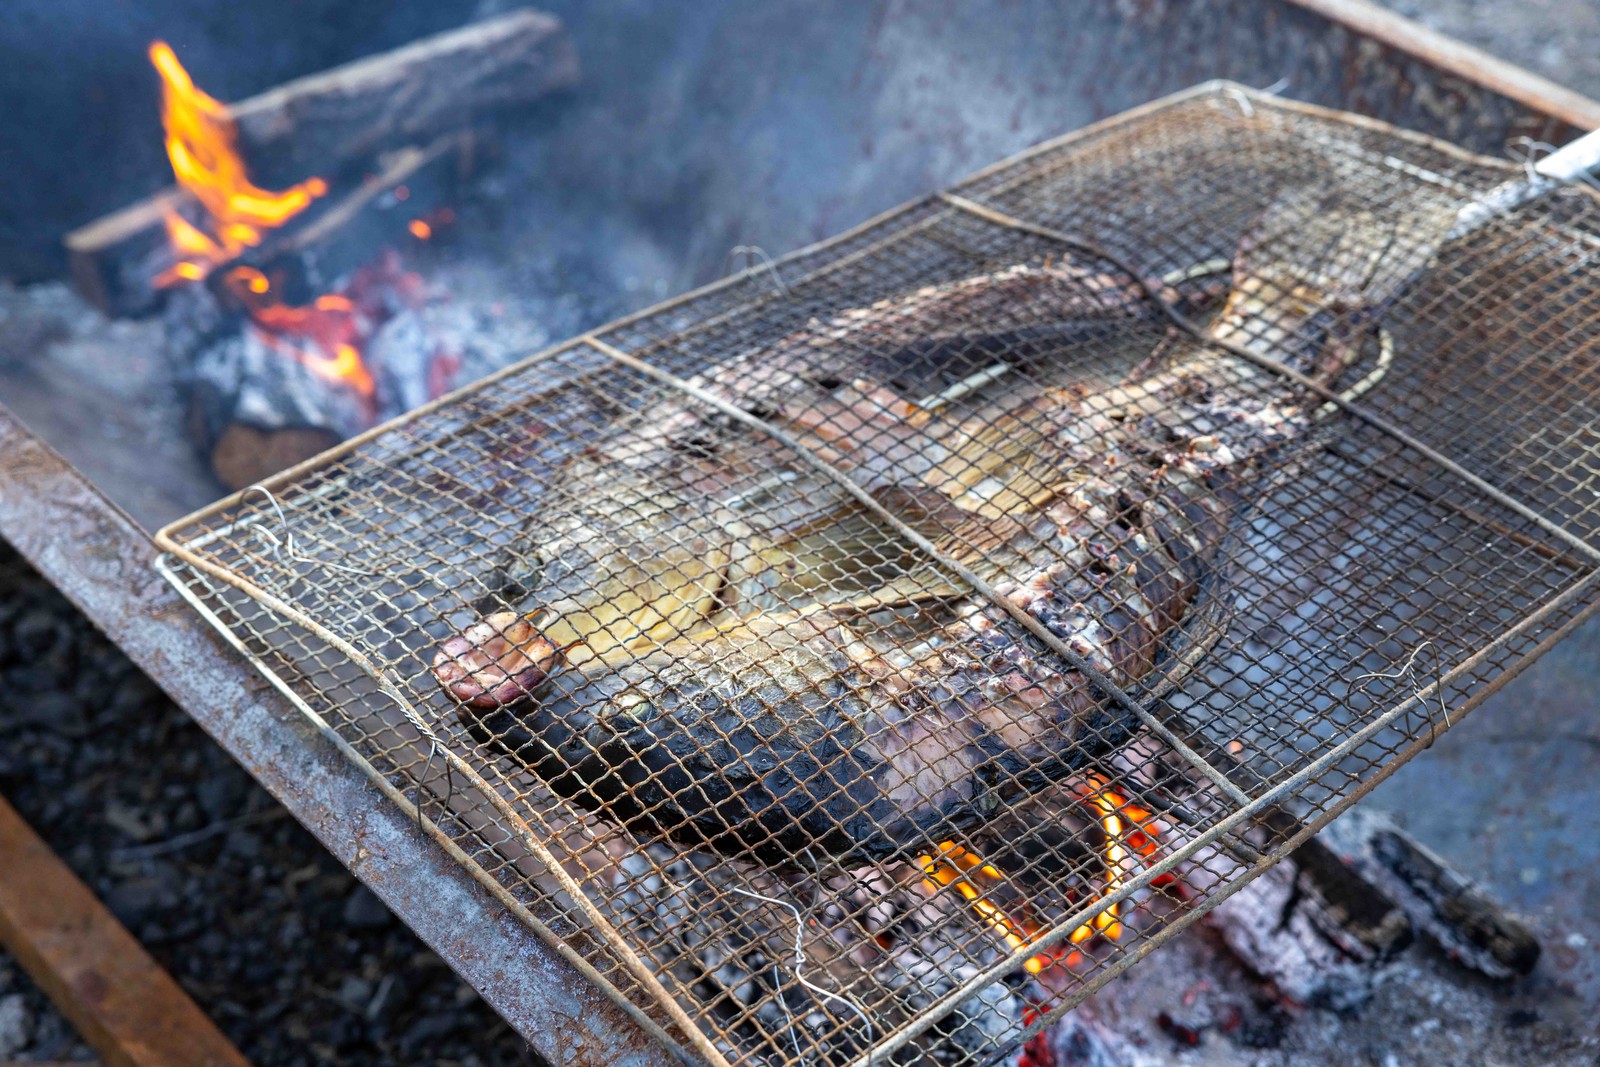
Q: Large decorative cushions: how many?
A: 0